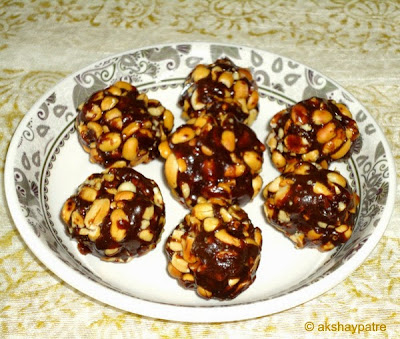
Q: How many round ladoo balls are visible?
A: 7